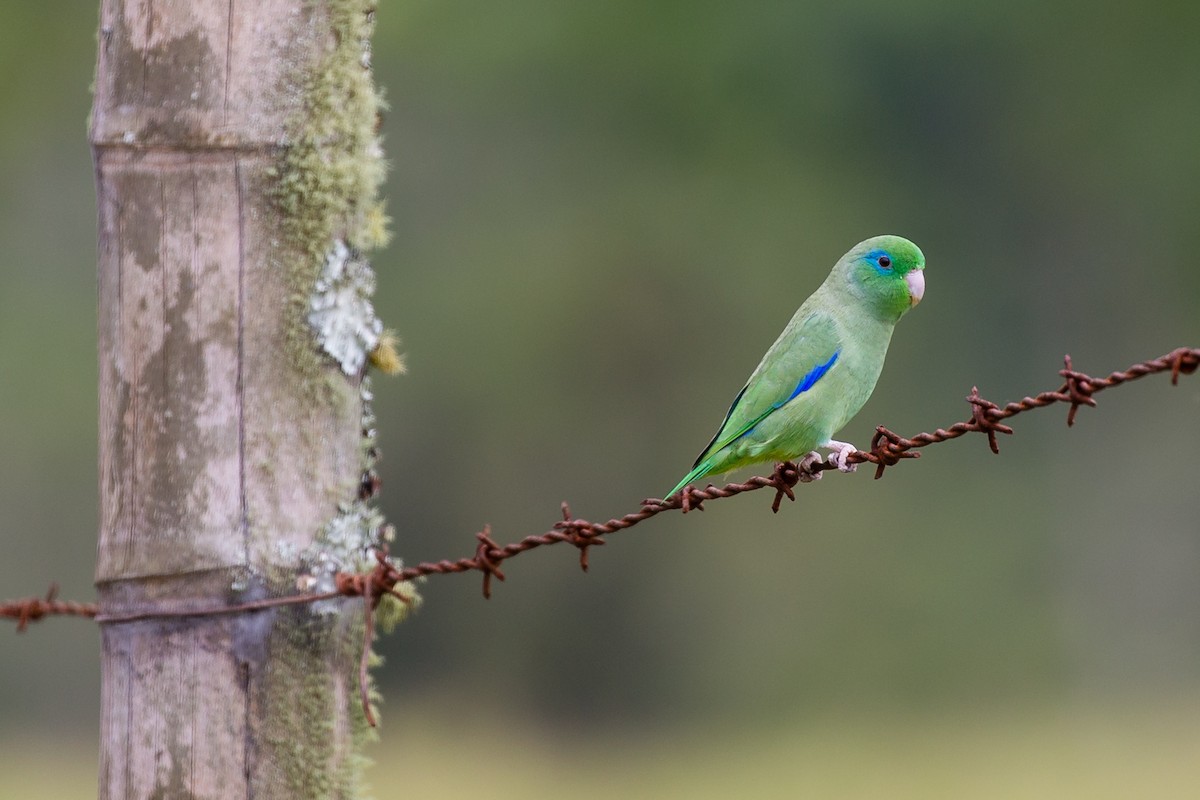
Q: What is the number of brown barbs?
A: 10